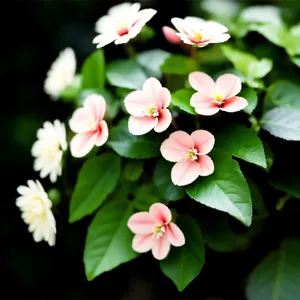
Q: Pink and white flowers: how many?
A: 10